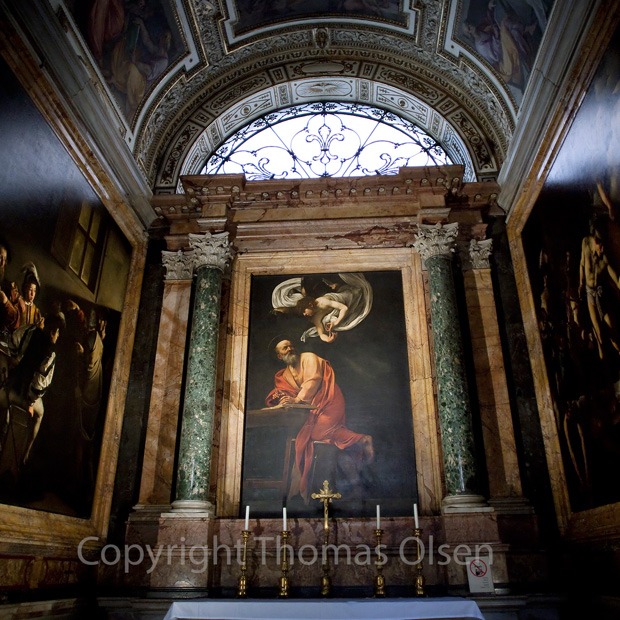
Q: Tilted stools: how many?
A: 1